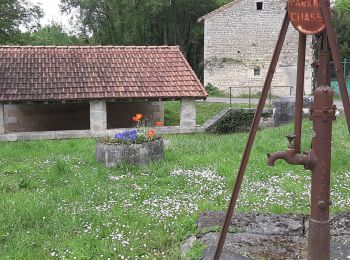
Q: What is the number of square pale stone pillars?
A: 3